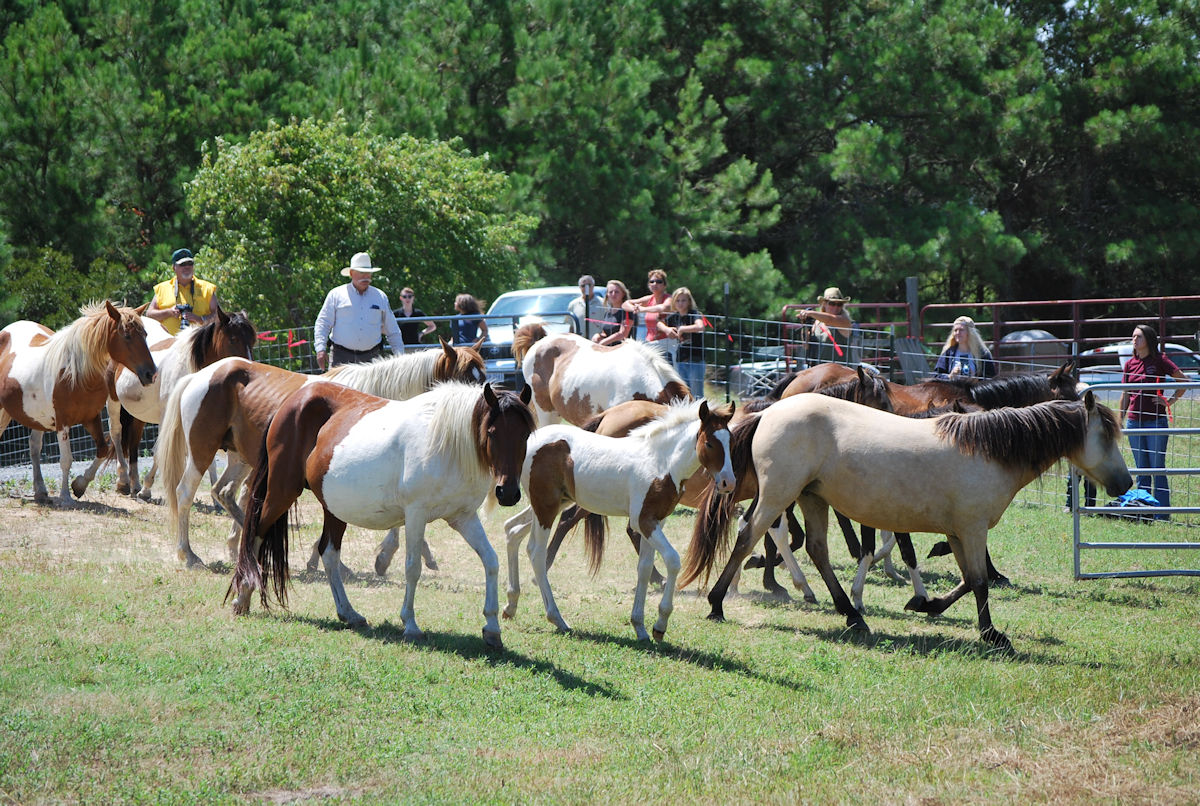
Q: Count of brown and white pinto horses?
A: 6